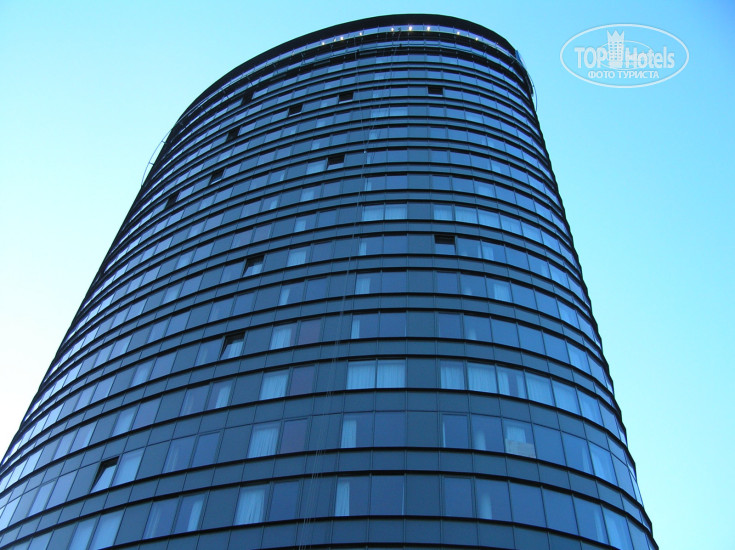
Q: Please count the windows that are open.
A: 12